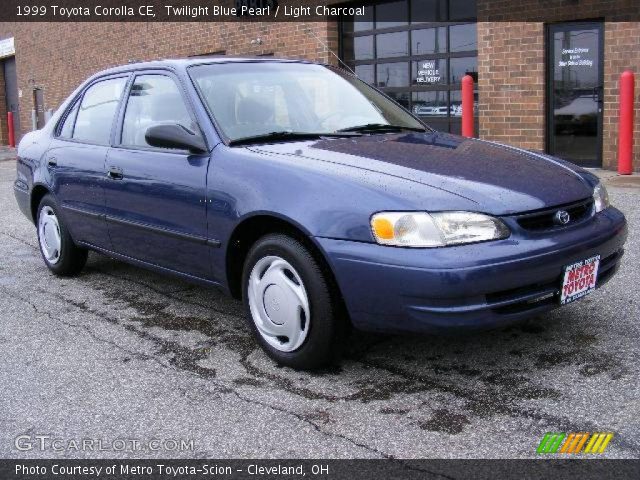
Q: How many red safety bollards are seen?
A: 3